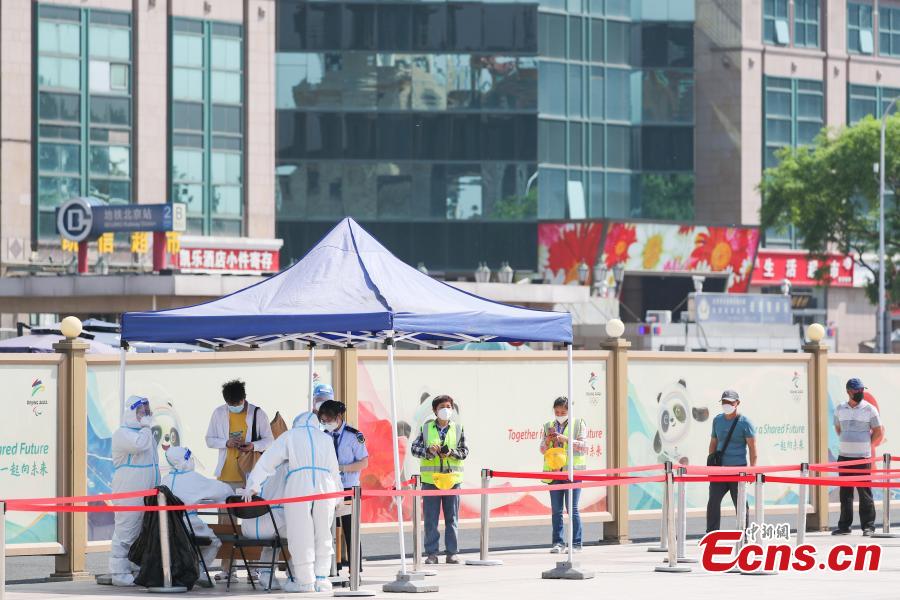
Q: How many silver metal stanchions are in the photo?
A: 12